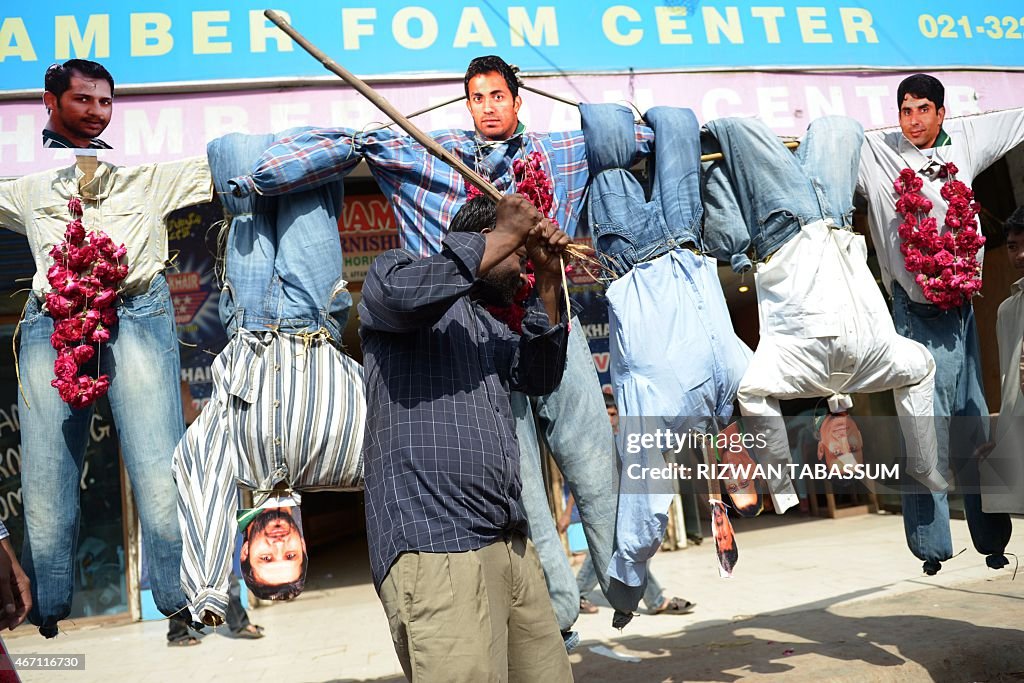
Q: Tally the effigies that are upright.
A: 3